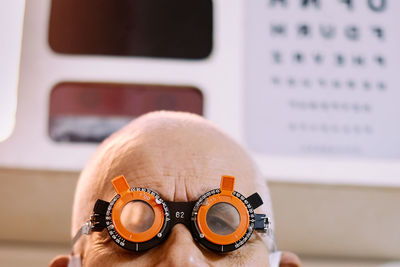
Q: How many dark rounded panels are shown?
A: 2